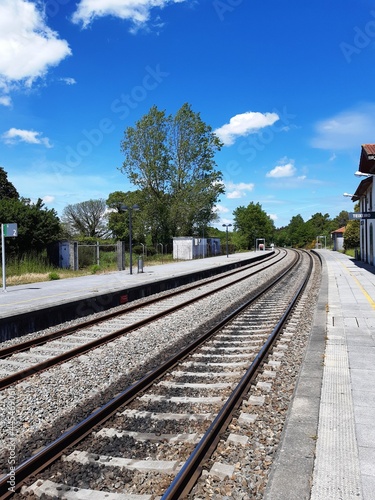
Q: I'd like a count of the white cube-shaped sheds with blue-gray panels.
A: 1